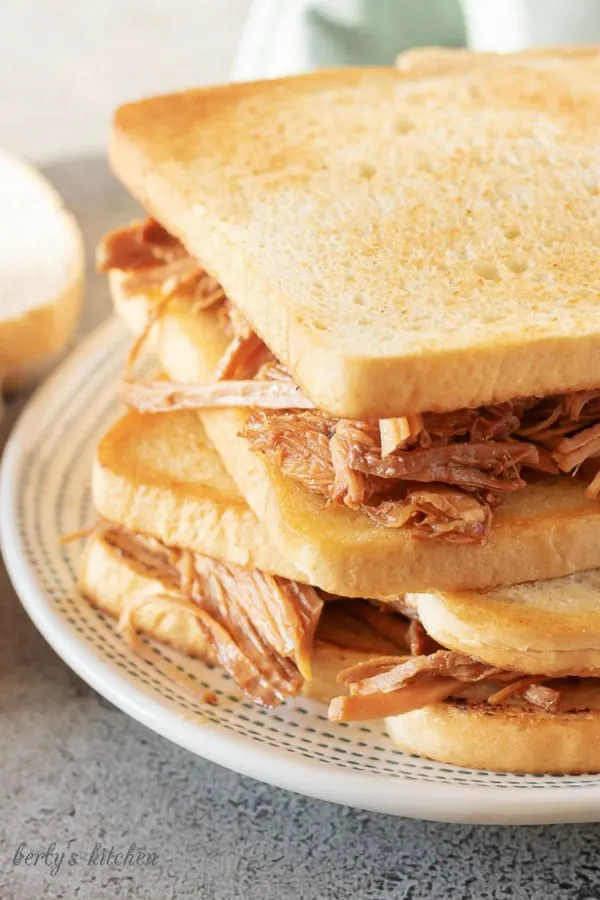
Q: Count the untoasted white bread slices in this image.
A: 1